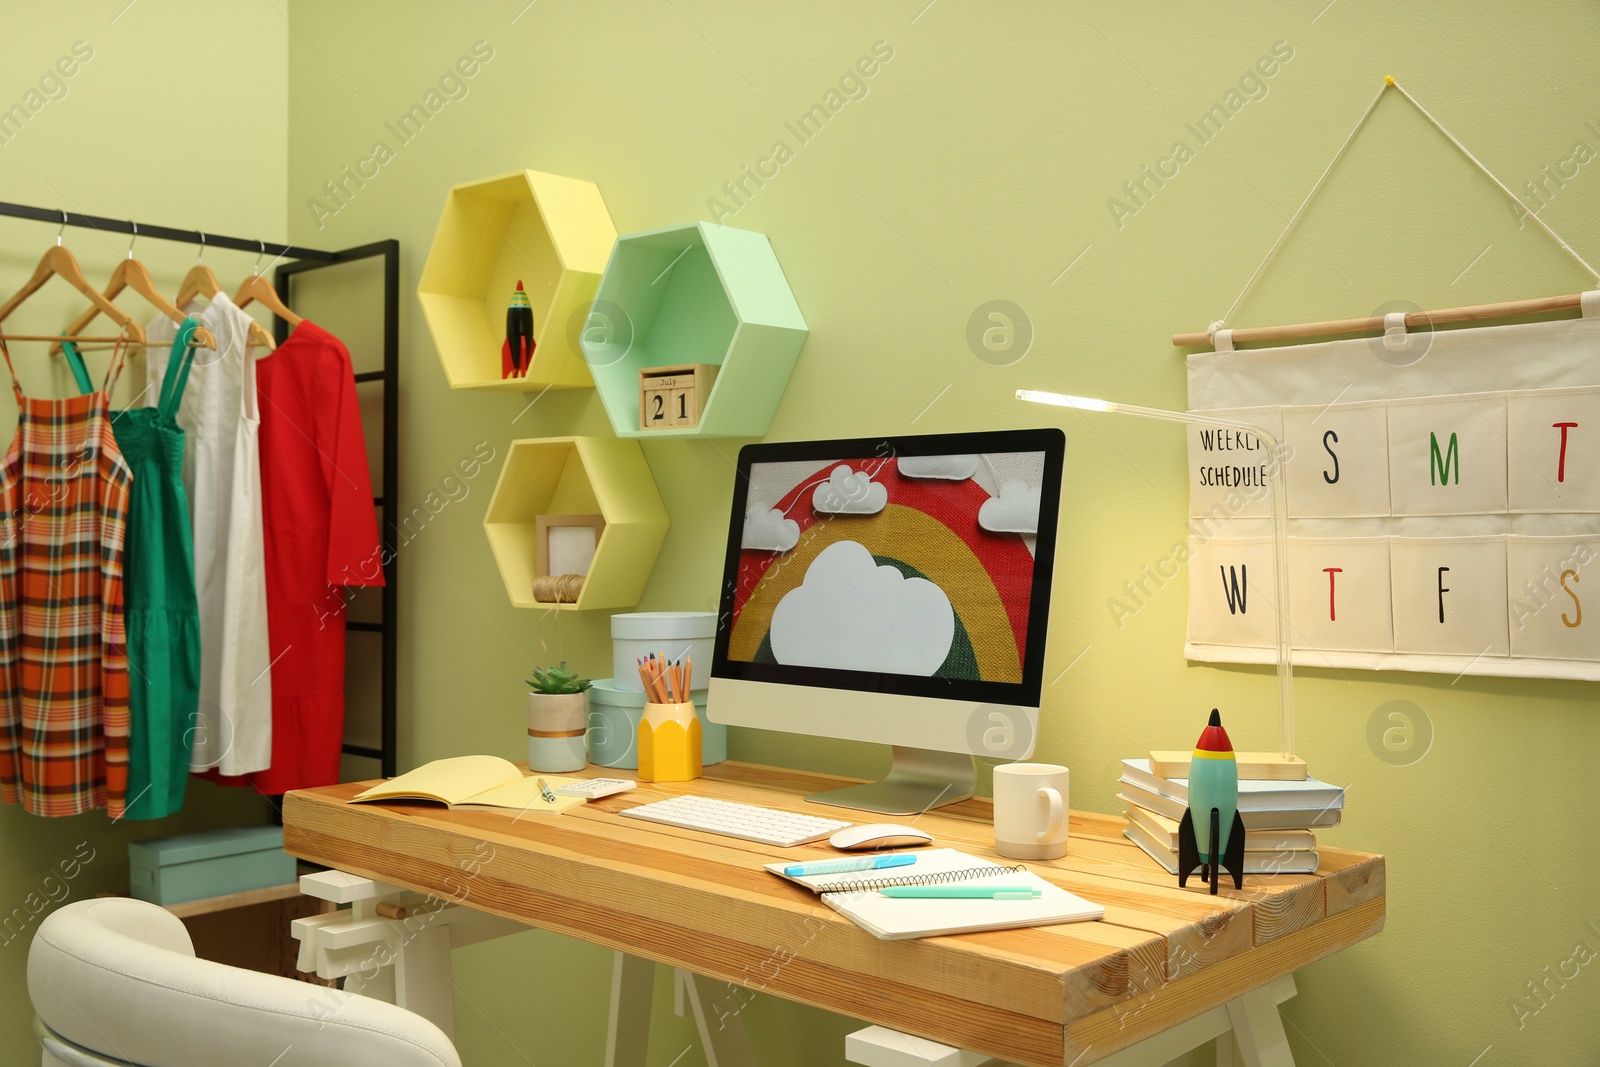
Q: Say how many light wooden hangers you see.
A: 4